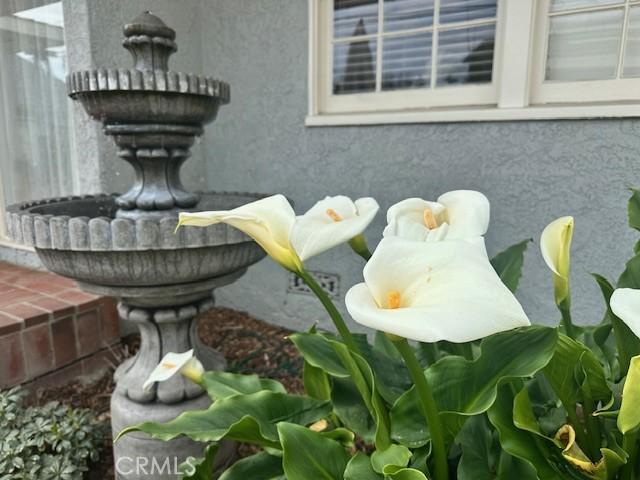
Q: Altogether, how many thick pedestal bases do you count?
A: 1